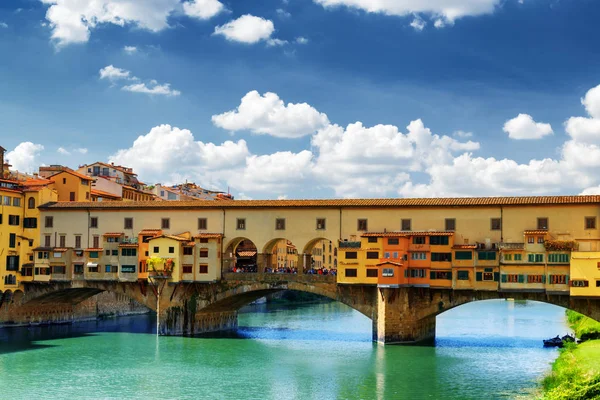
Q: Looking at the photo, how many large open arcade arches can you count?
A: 3